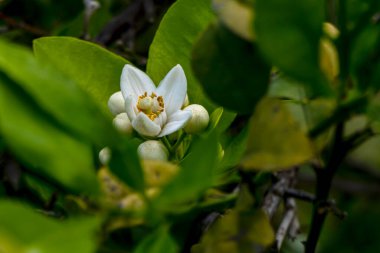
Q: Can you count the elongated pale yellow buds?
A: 2